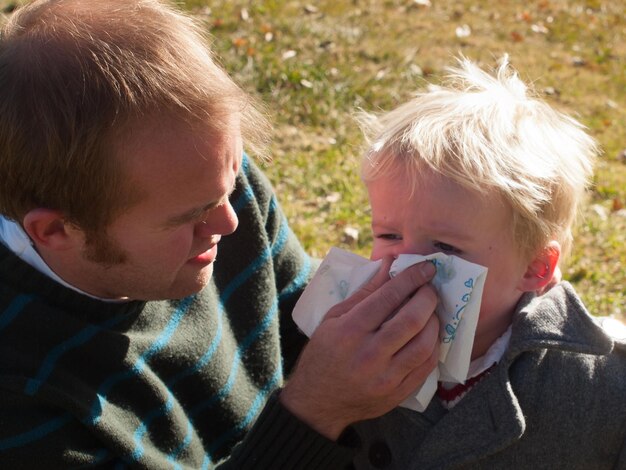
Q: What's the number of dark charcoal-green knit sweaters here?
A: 1